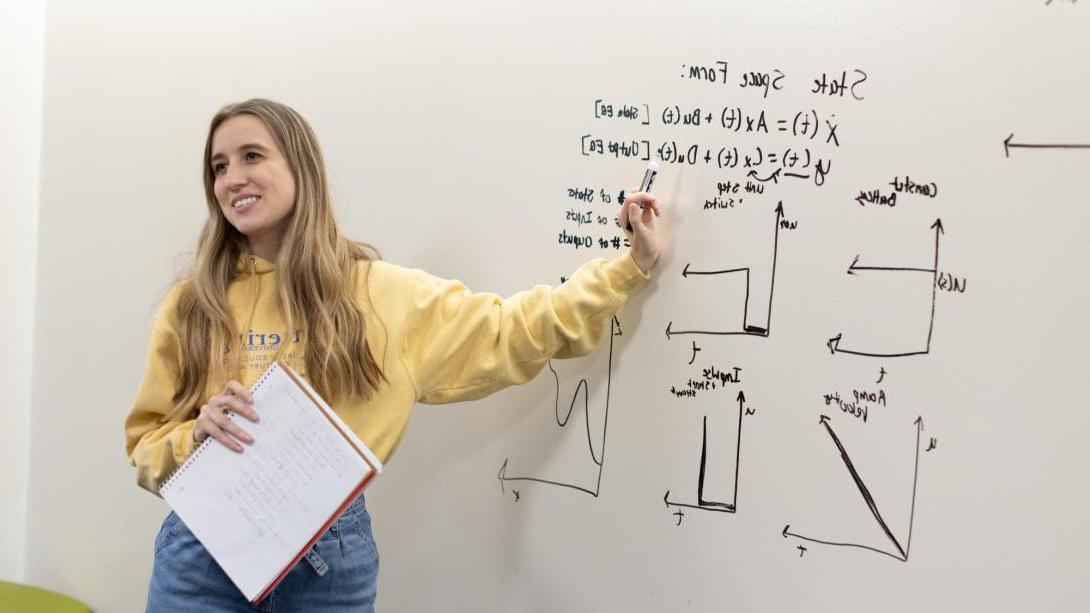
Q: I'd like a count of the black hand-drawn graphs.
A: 5